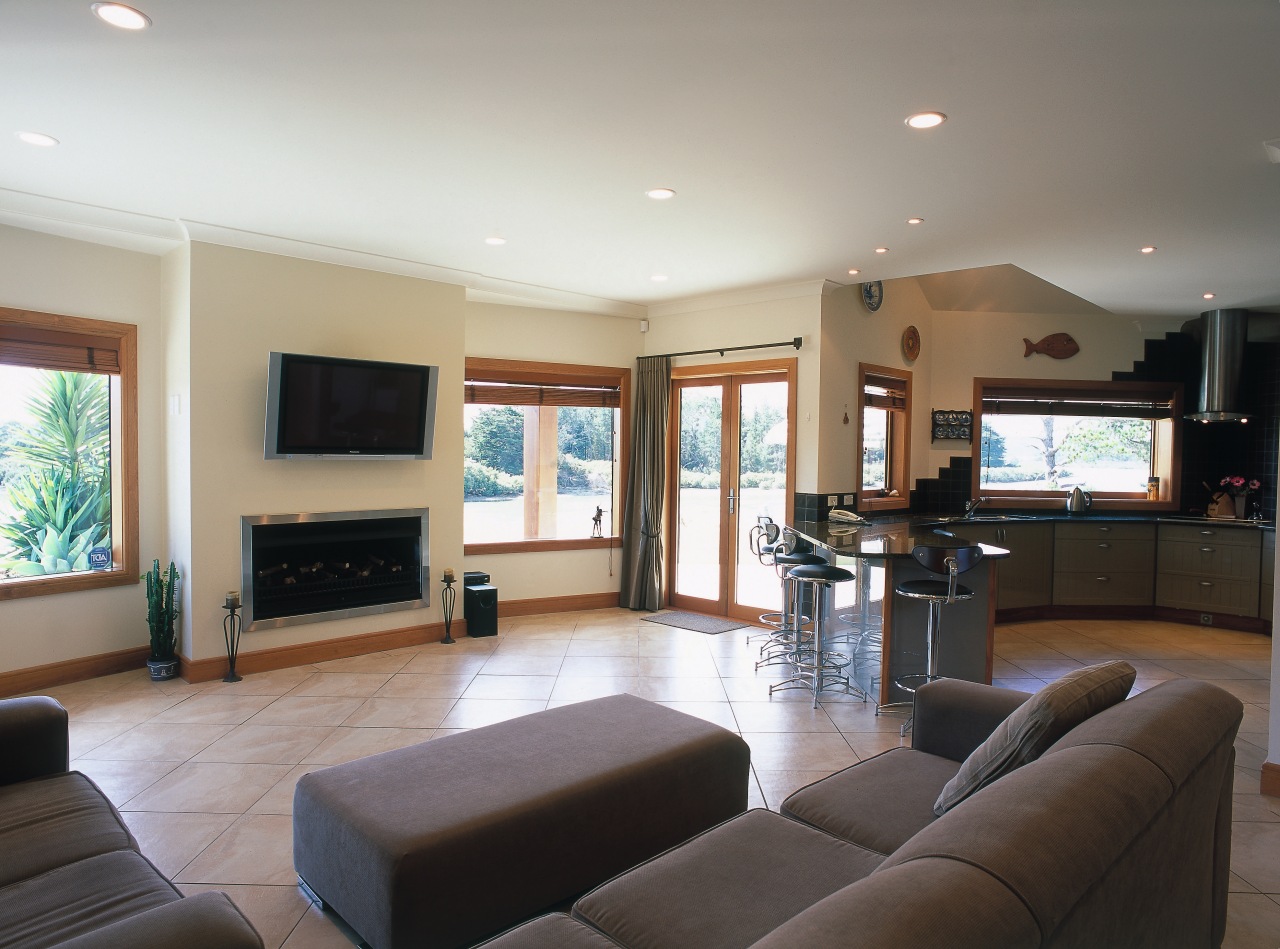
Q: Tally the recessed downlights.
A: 11